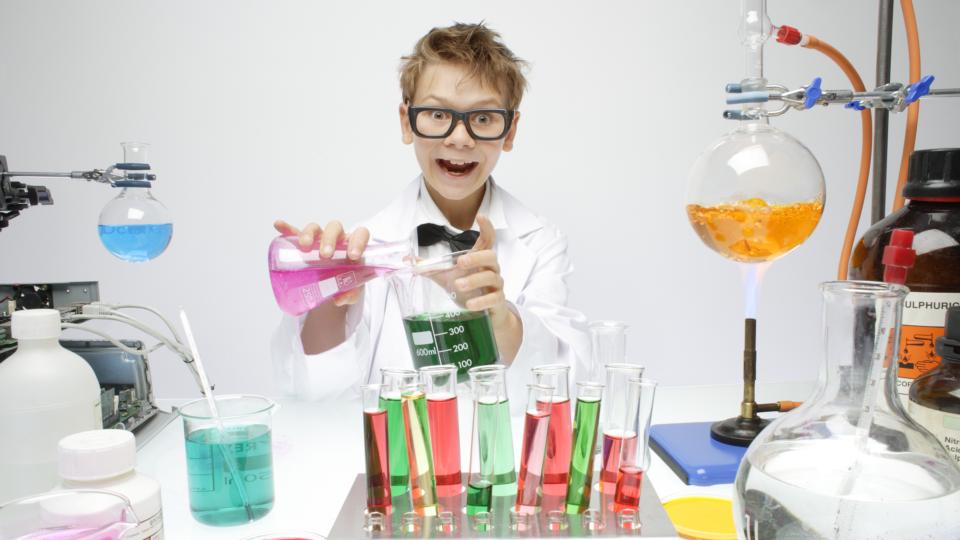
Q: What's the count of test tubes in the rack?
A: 11